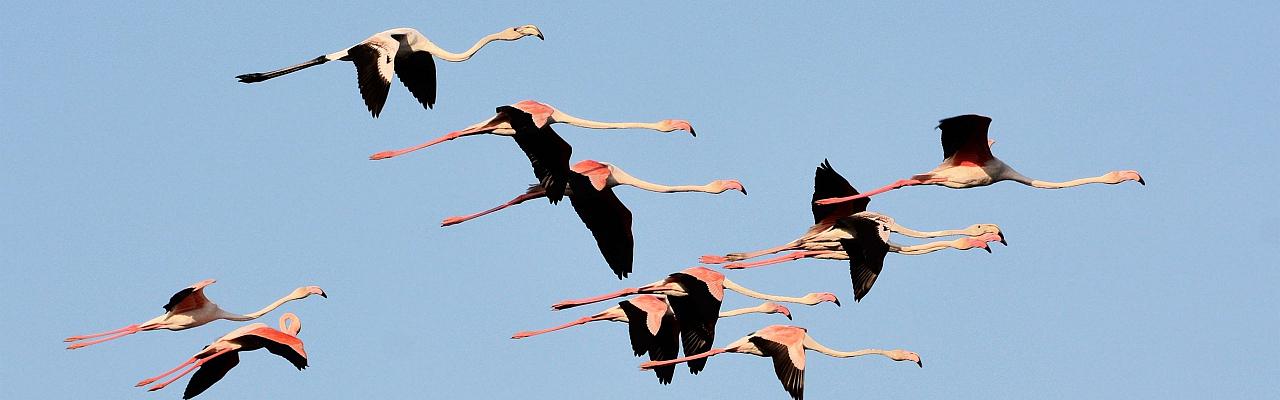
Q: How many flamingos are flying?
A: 12